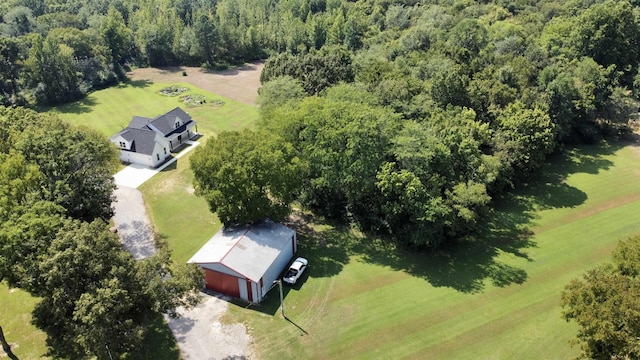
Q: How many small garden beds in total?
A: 3